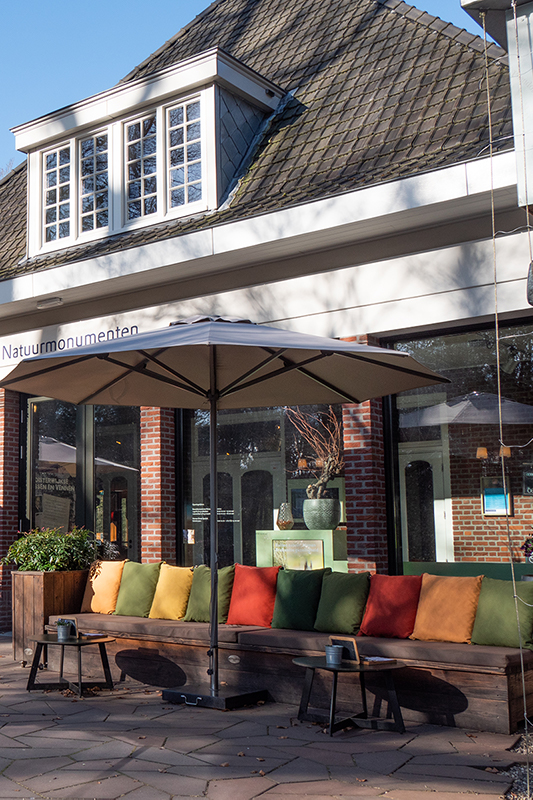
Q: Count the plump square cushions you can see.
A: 10